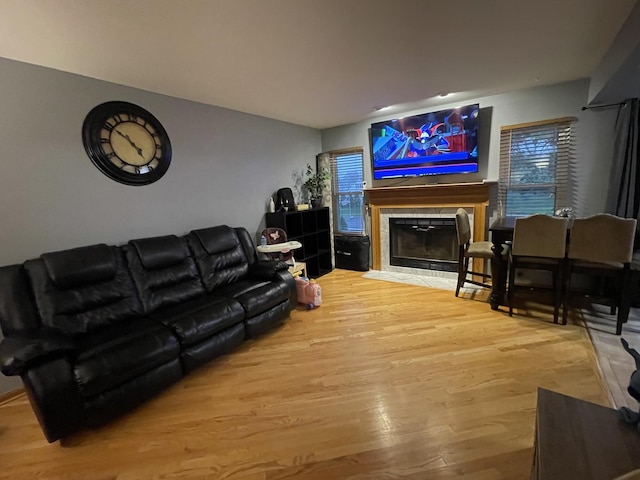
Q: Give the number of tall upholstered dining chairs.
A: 3